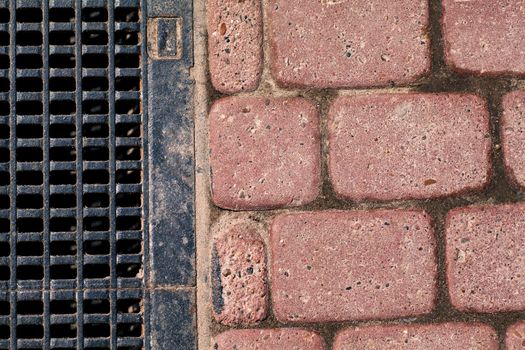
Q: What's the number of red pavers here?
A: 12